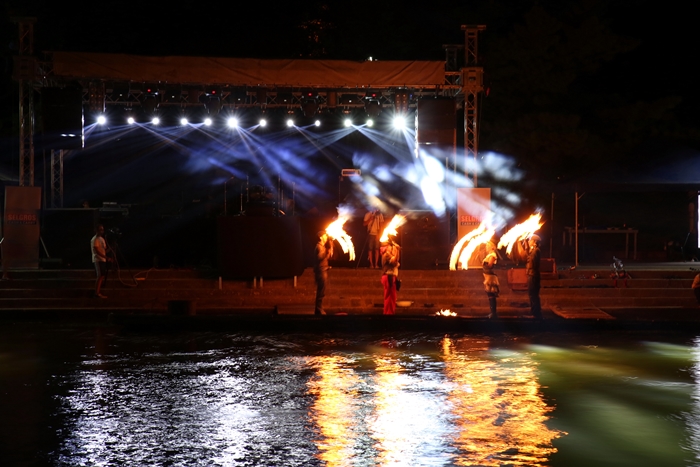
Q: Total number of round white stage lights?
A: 12